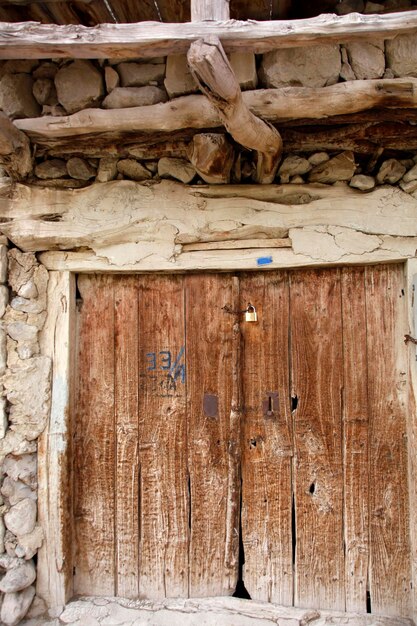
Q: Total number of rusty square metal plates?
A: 2